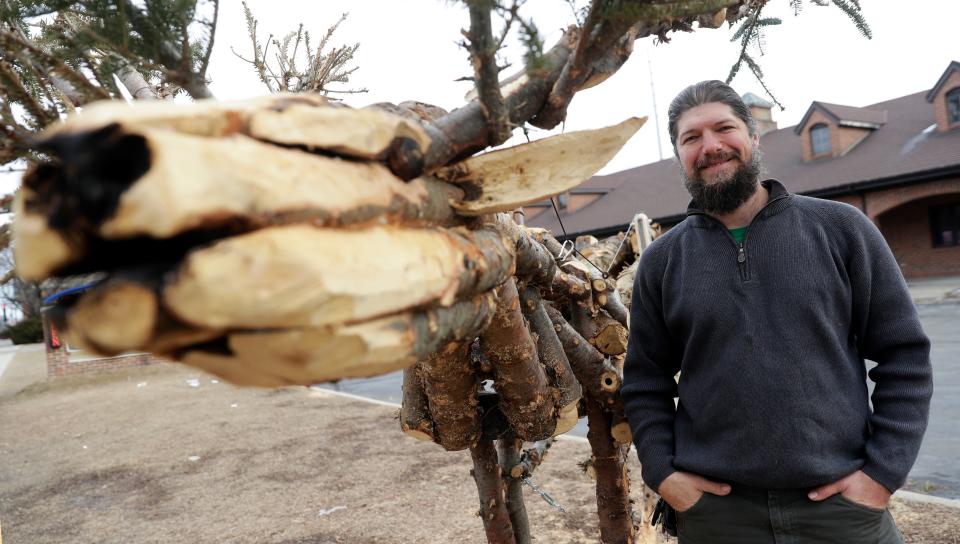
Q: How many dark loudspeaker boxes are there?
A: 0